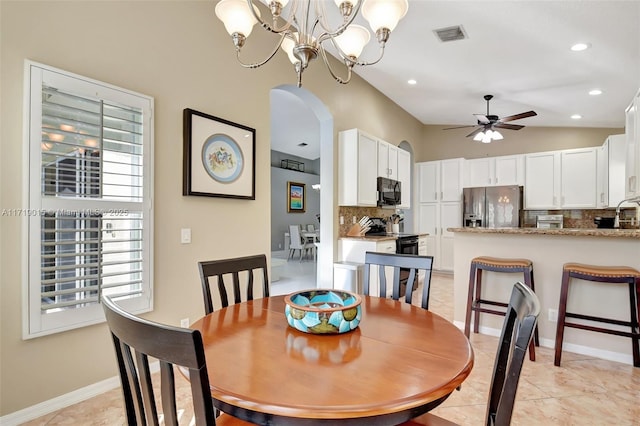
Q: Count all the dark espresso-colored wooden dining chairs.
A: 4